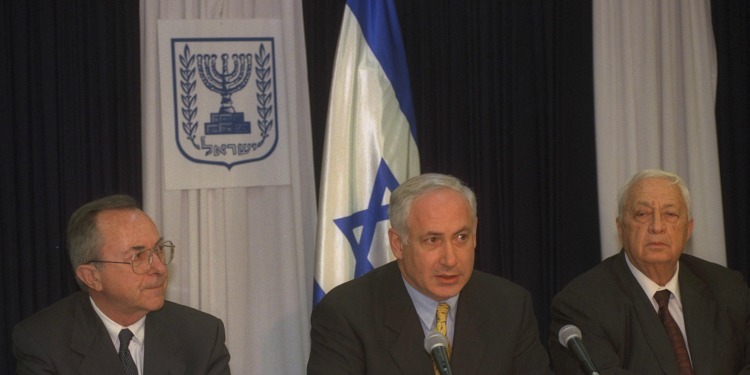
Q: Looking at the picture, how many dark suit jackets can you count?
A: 3